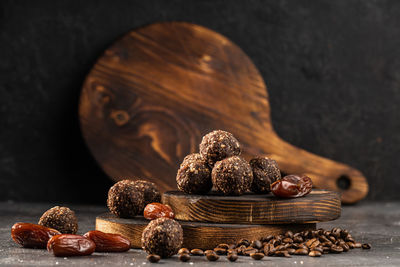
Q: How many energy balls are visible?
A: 8